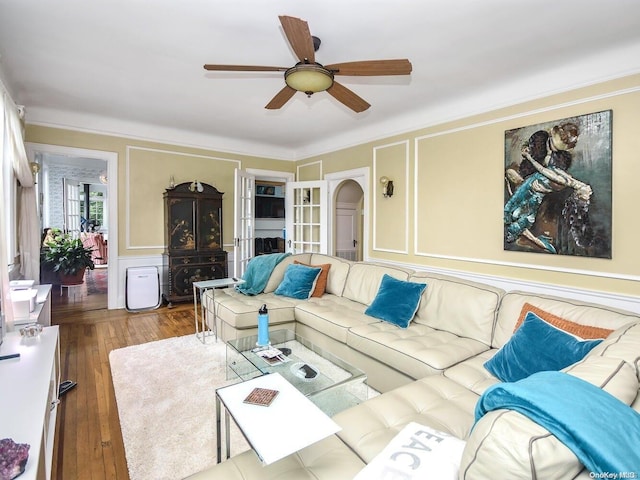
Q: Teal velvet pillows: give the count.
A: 3